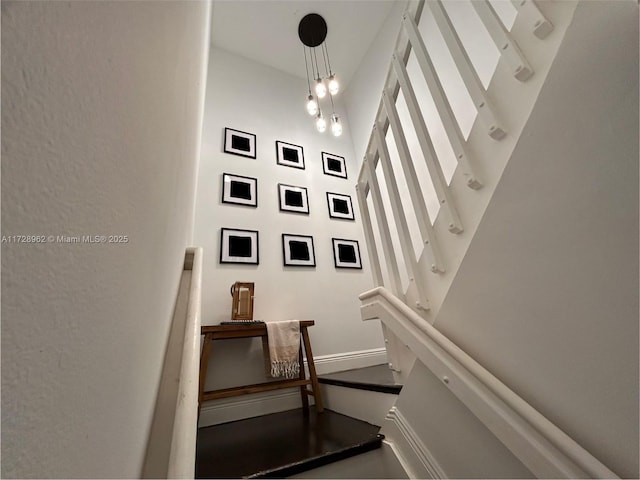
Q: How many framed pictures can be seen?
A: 9